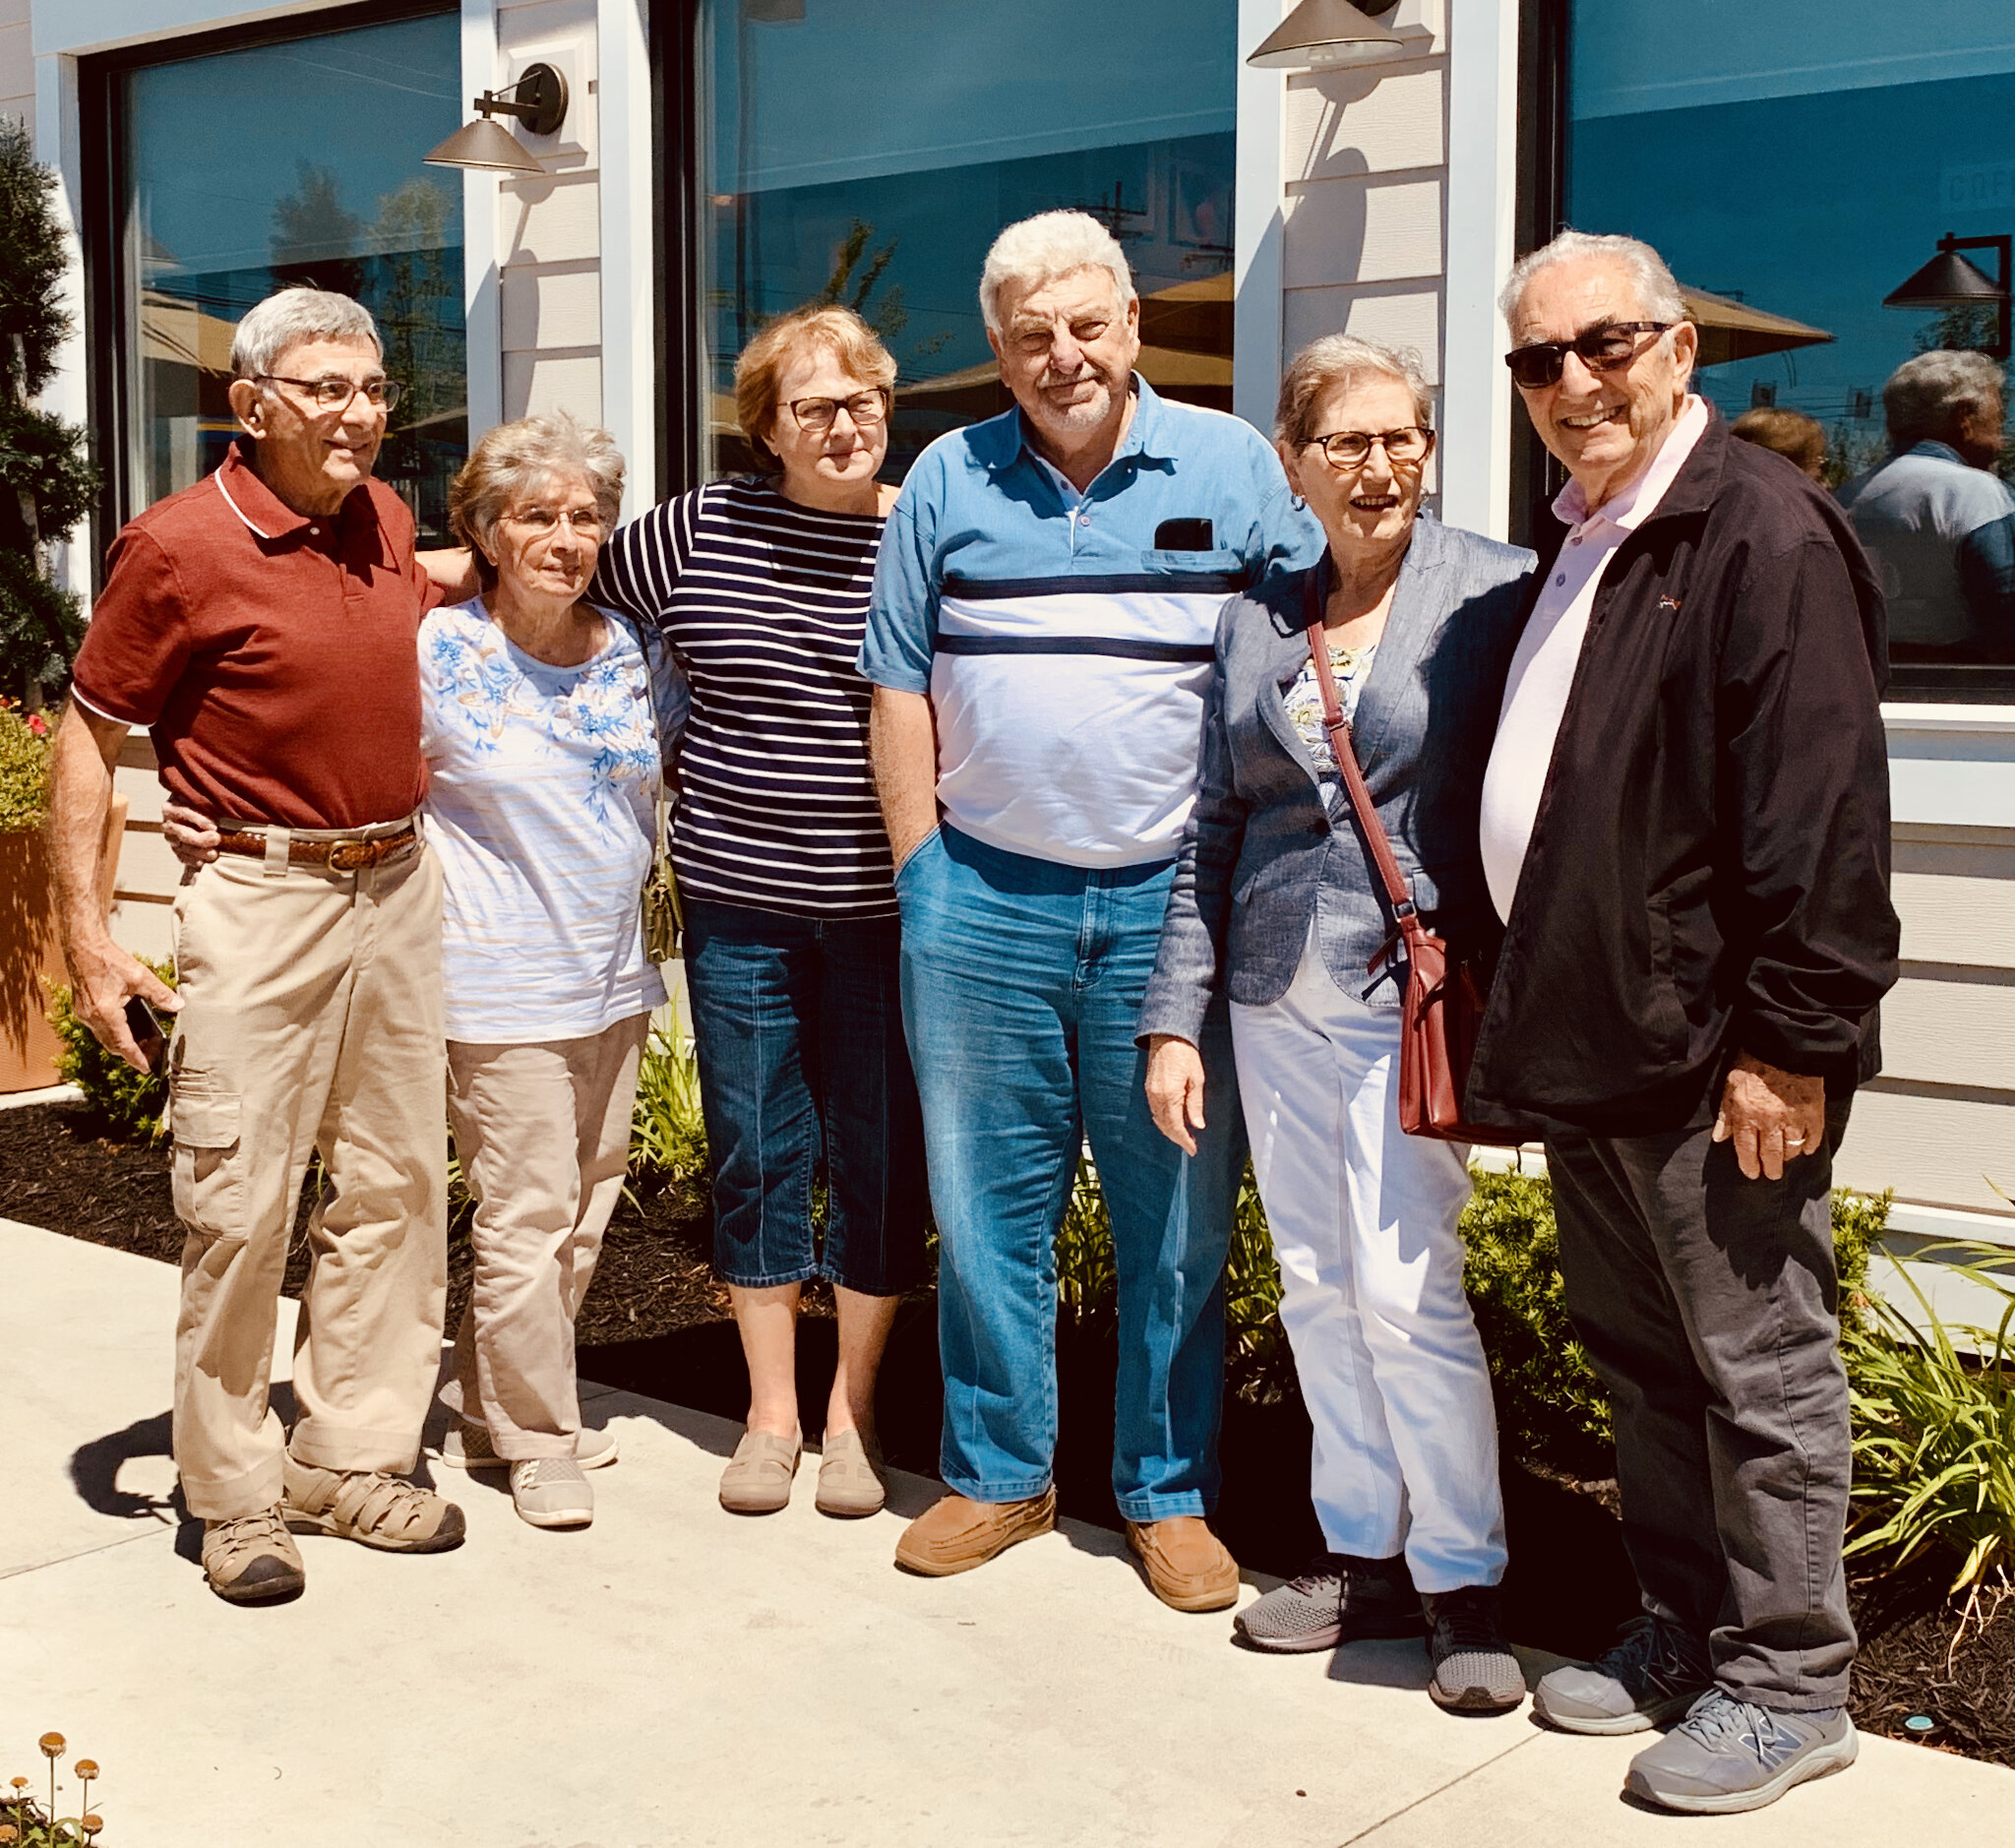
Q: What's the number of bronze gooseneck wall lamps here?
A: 2